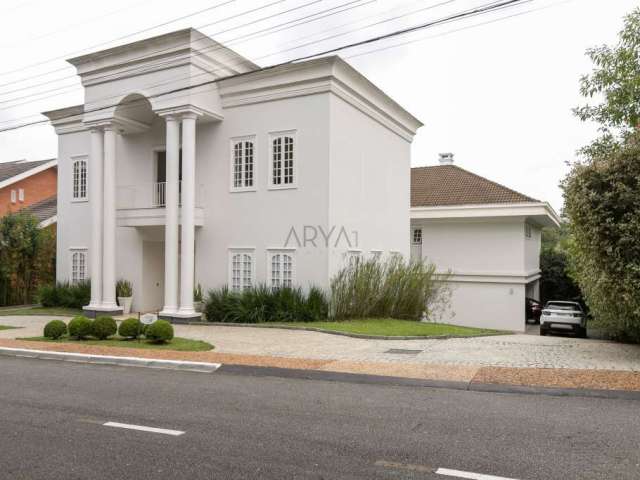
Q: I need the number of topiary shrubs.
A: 5